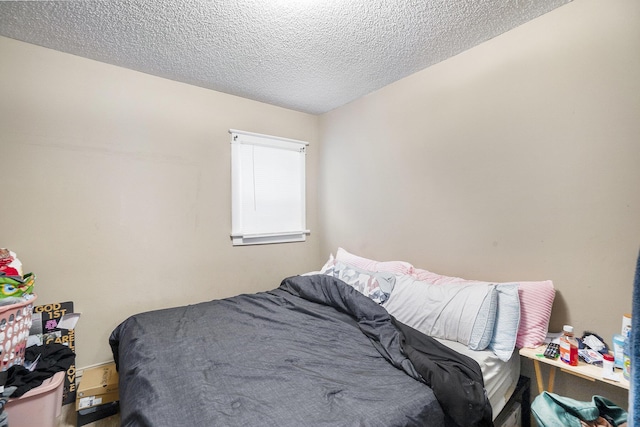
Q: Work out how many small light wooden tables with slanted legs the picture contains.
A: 1